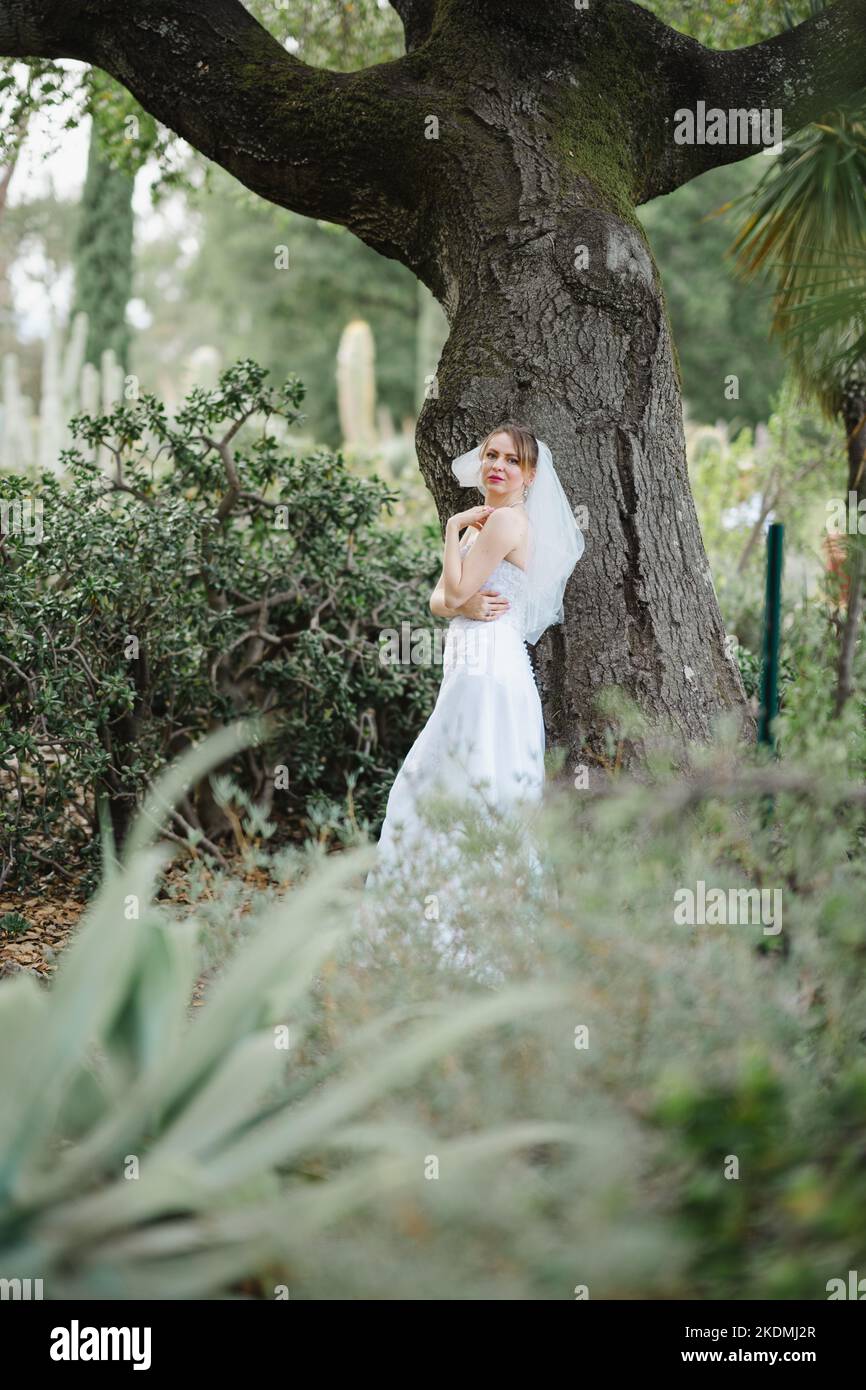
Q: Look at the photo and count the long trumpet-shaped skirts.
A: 1